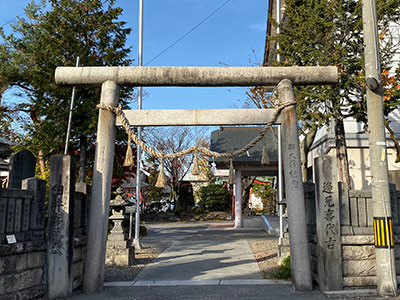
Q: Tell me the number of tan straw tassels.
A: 5